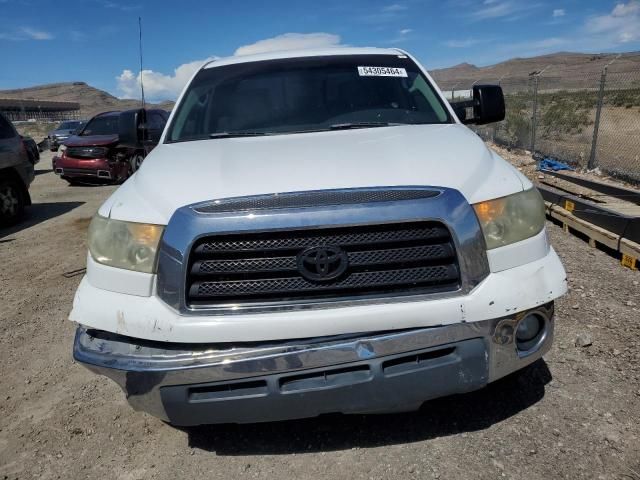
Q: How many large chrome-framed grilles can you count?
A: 1